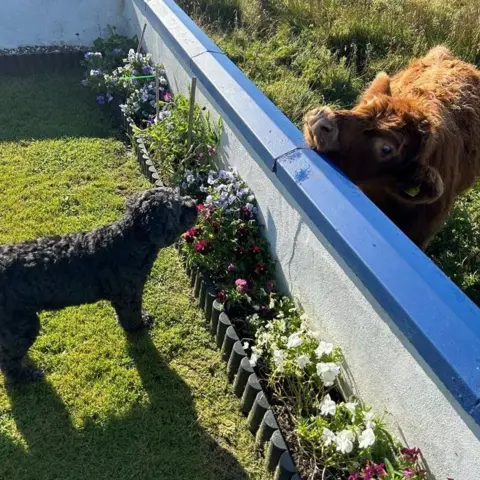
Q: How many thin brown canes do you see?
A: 3